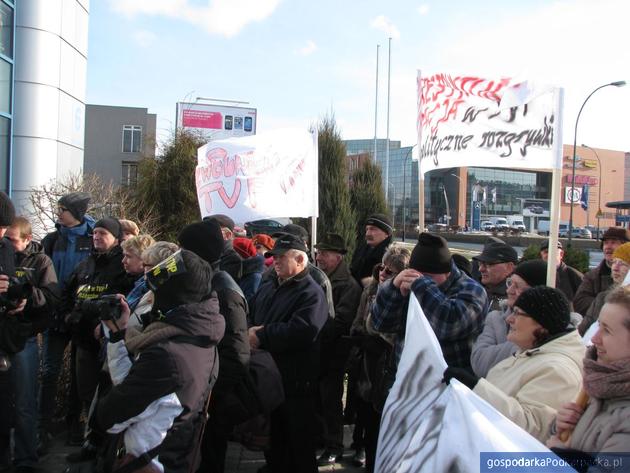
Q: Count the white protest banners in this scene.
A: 3